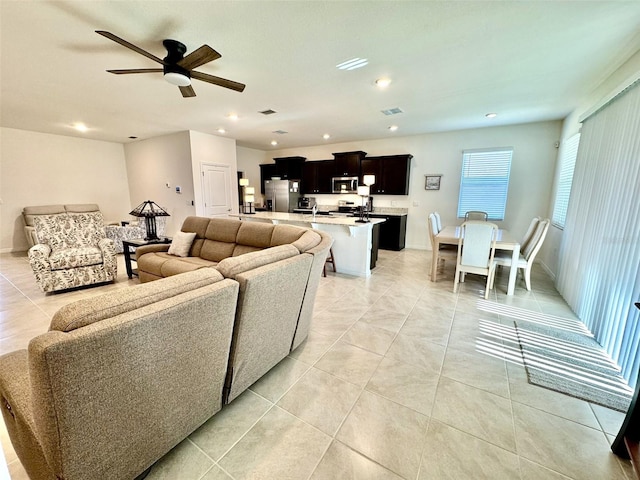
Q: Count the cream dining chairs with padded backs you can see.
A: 6